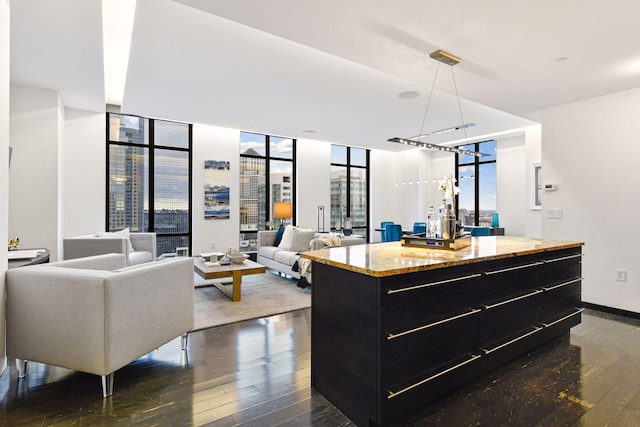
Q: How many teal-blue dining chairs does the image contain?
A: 4